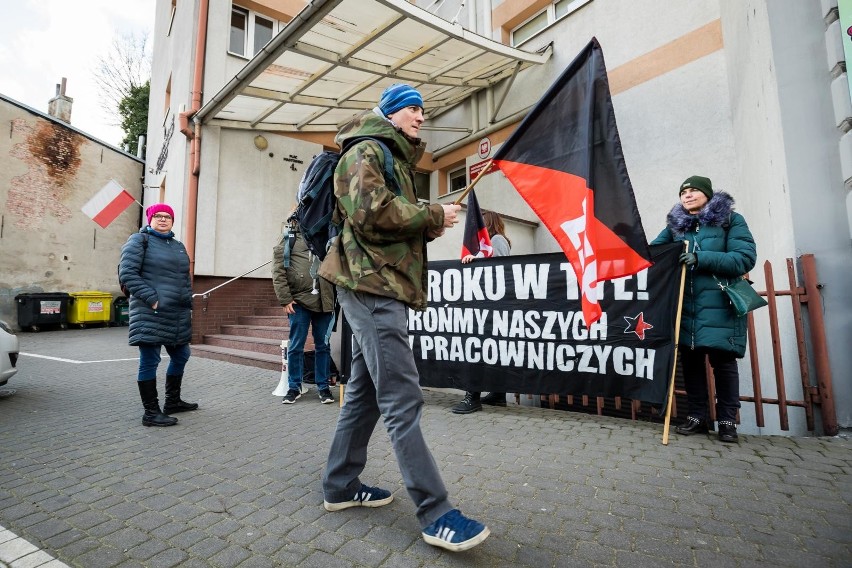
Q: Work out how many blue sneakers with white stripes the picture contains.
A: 2